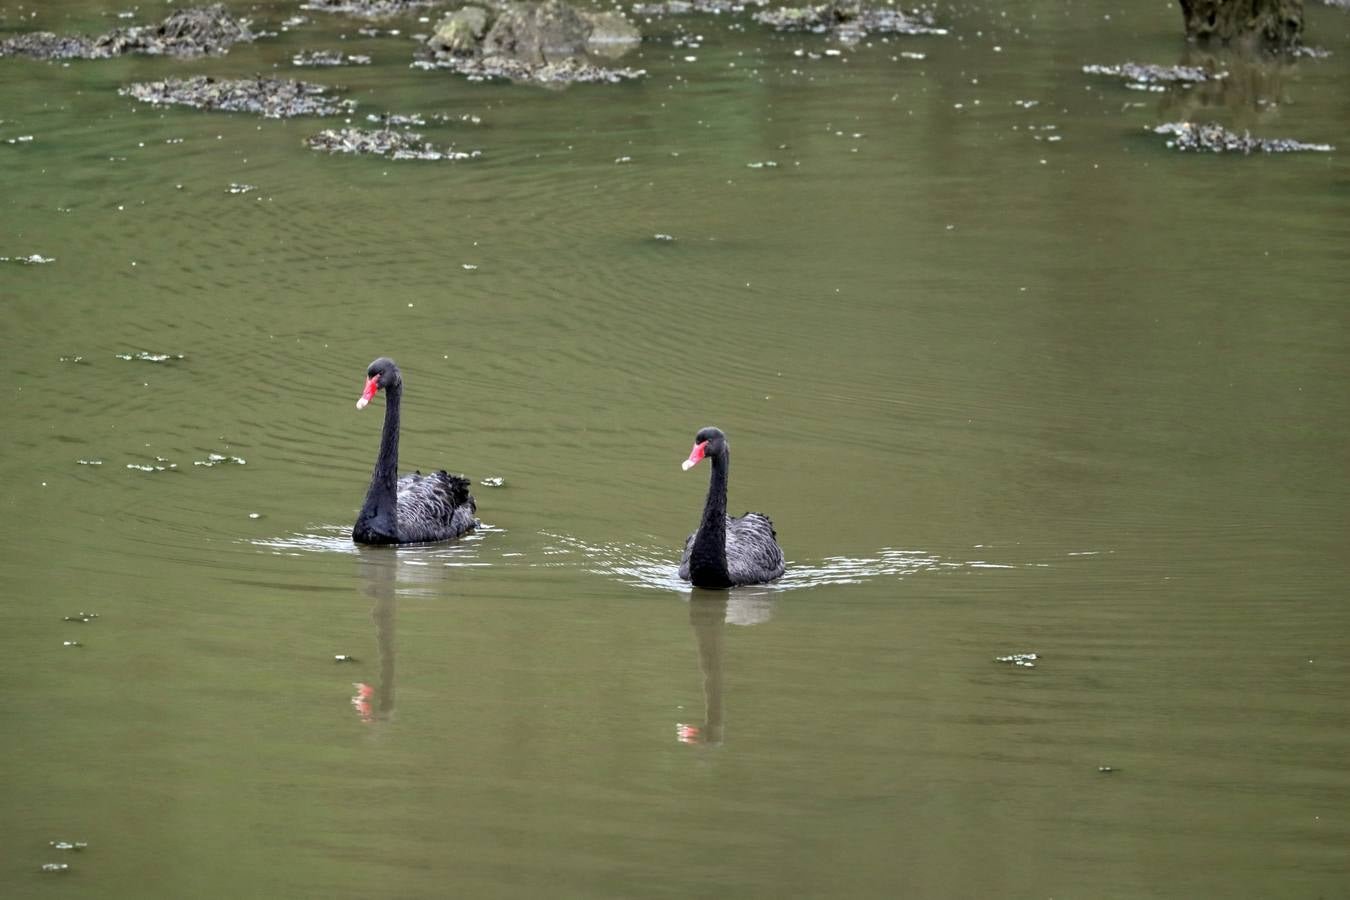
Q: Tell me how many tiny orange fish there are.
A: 0